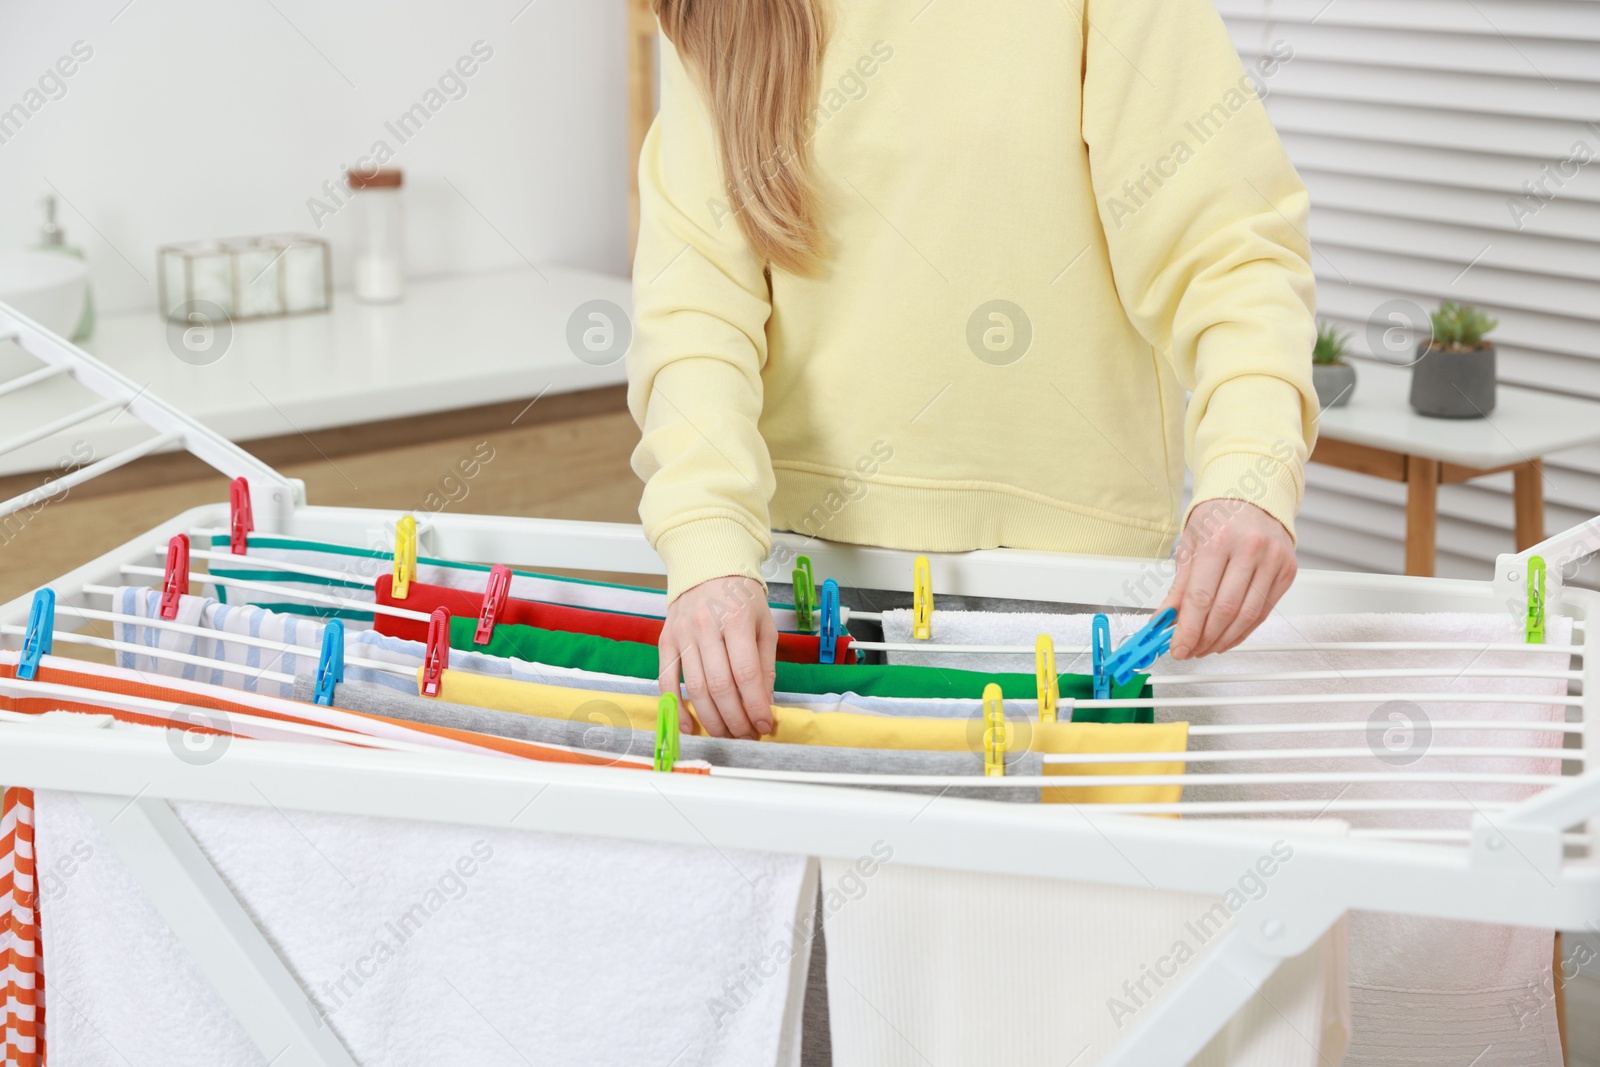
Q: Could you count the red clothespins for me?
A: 4